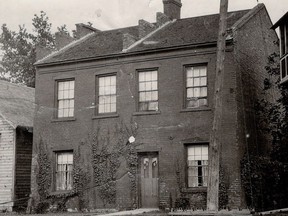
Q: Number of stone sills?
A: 6